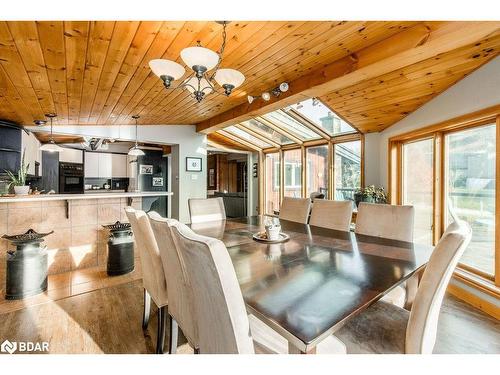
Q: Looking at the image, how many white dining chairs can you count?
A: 8